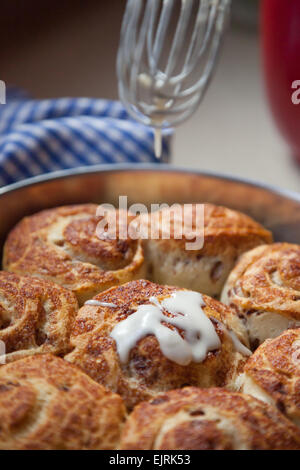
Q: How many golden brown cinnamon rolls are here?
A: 8